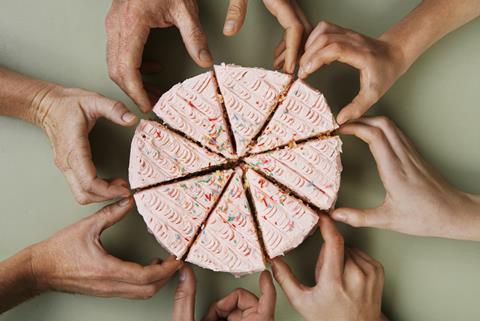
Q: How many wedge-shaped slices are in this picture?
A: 8